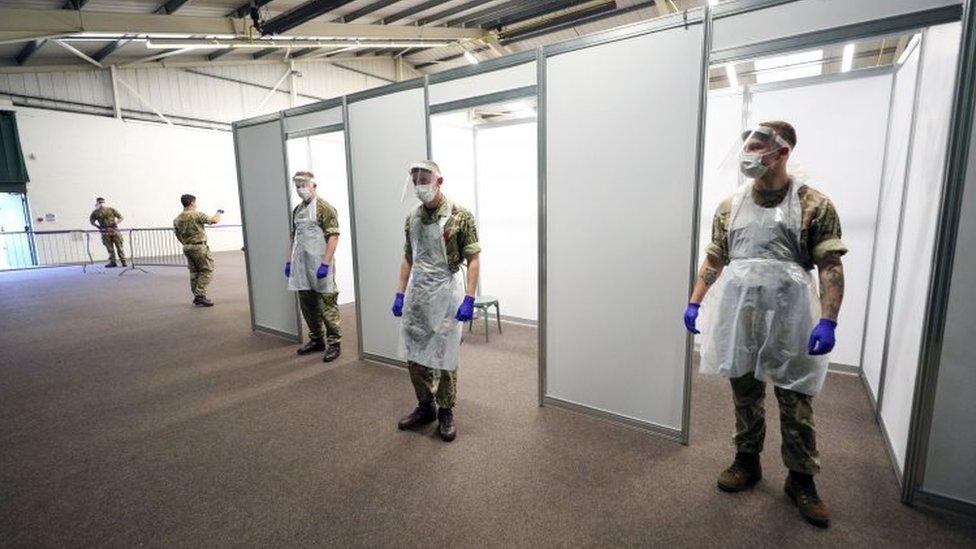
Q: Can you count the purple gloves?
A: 6